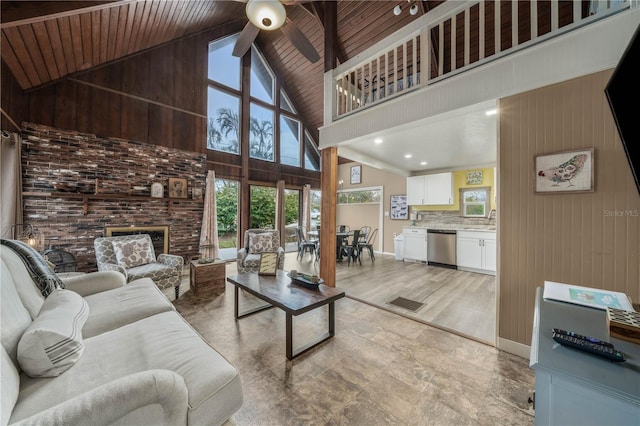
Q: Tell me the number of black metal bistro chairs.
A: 6